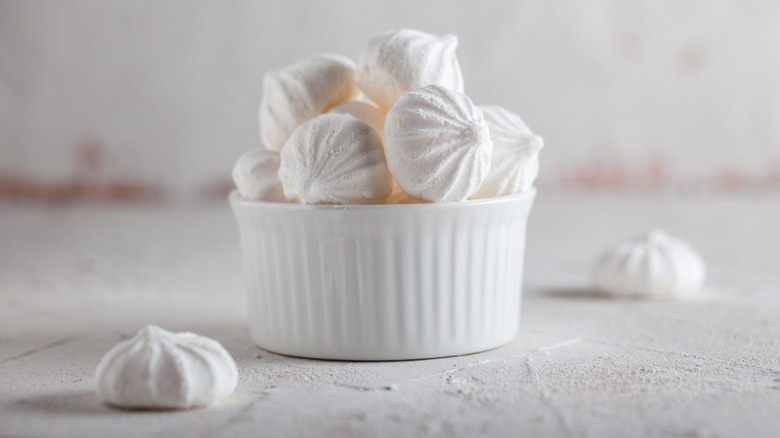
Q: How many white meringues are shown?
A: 9